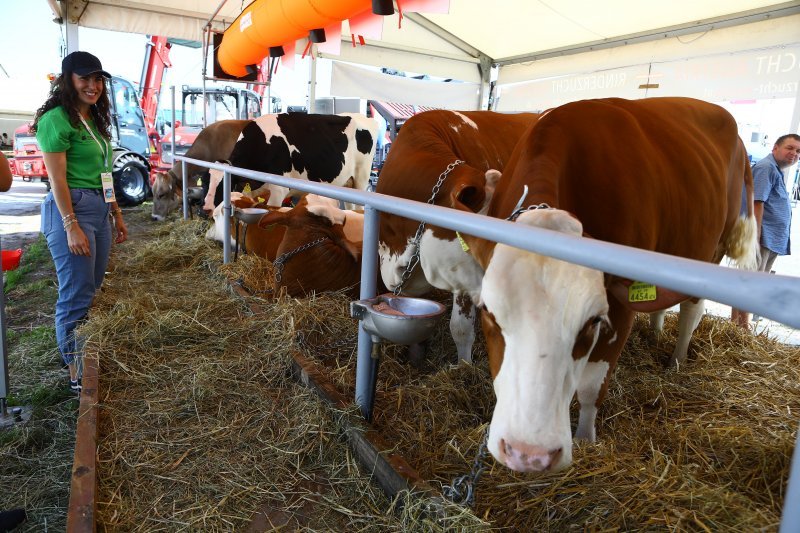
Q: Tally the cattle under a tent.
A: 6